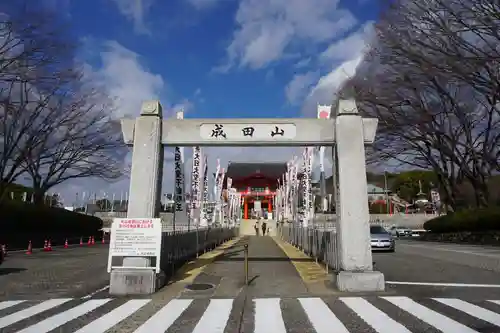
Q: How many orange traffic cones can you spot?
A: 8